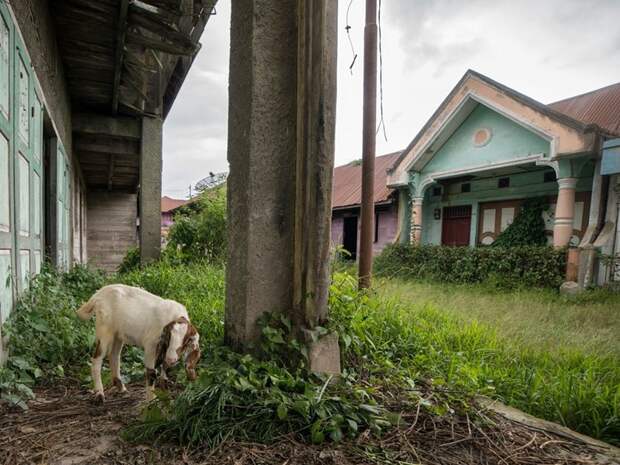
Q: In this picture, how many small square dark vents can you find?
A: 4